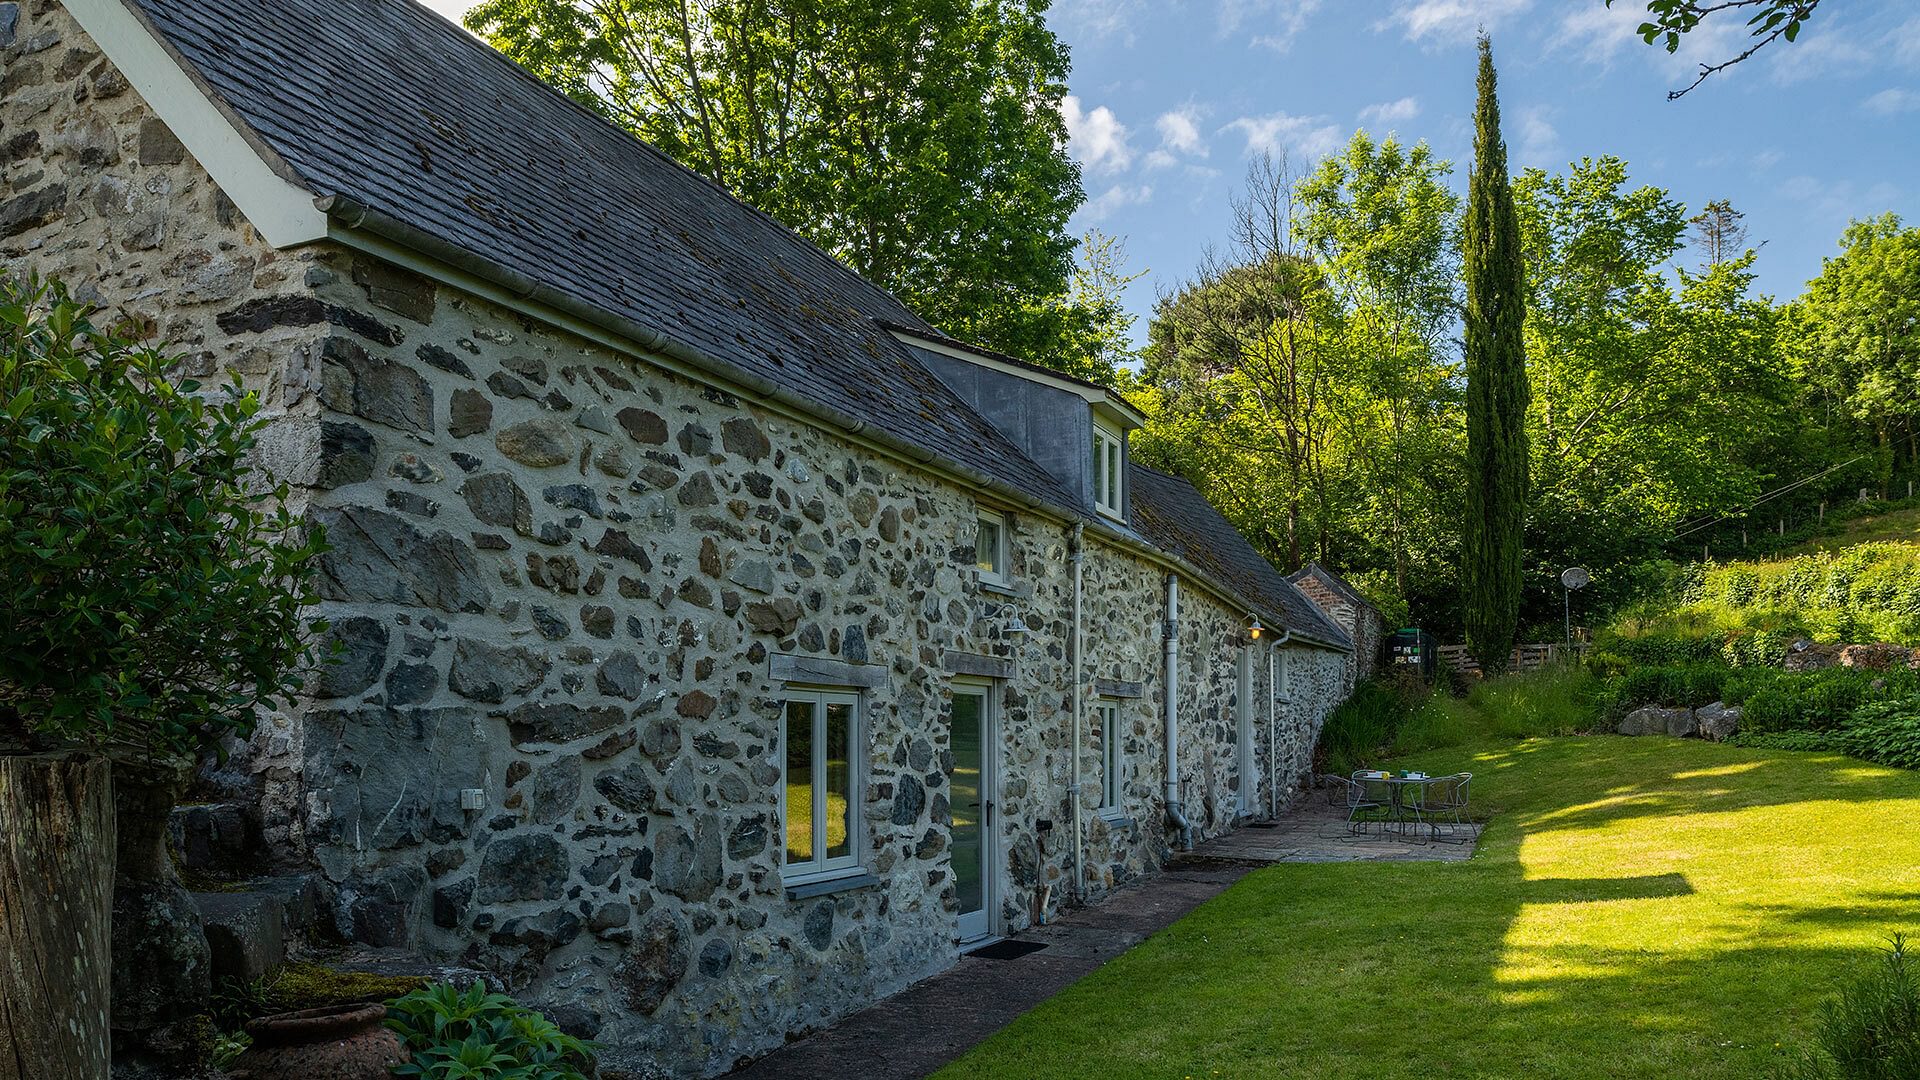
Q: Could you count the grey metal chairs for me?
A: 4